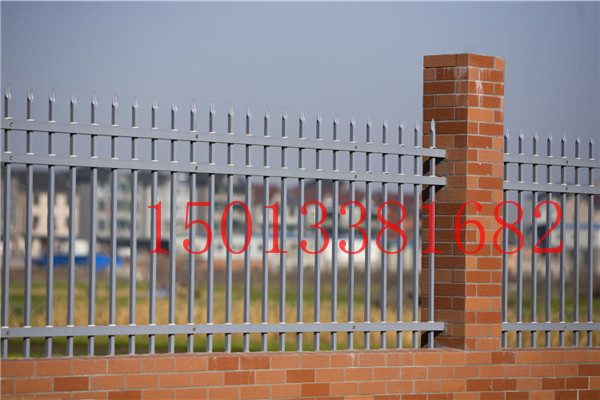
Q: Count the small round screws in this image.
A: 12